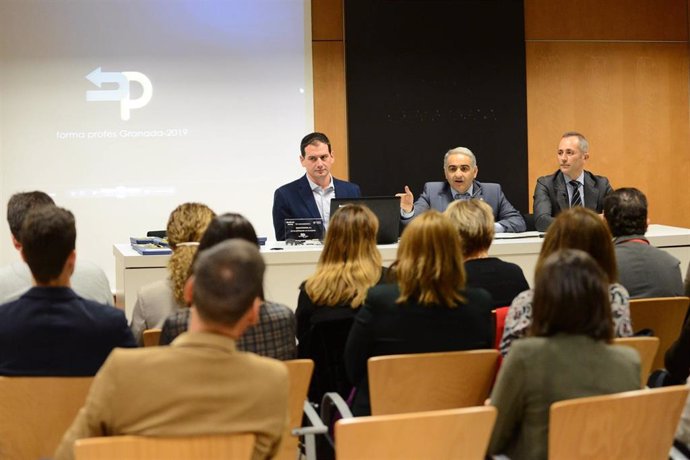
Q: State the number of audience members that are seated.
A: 11